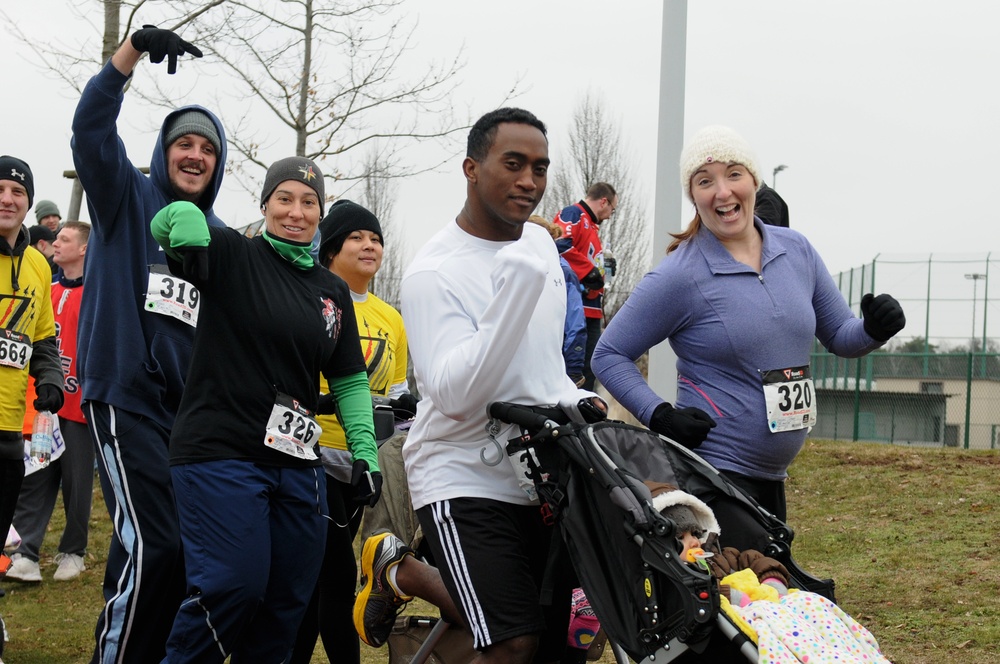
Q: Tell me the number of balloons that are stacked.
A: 0